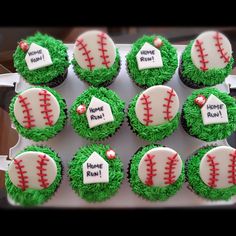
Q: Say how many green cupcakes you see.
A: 12